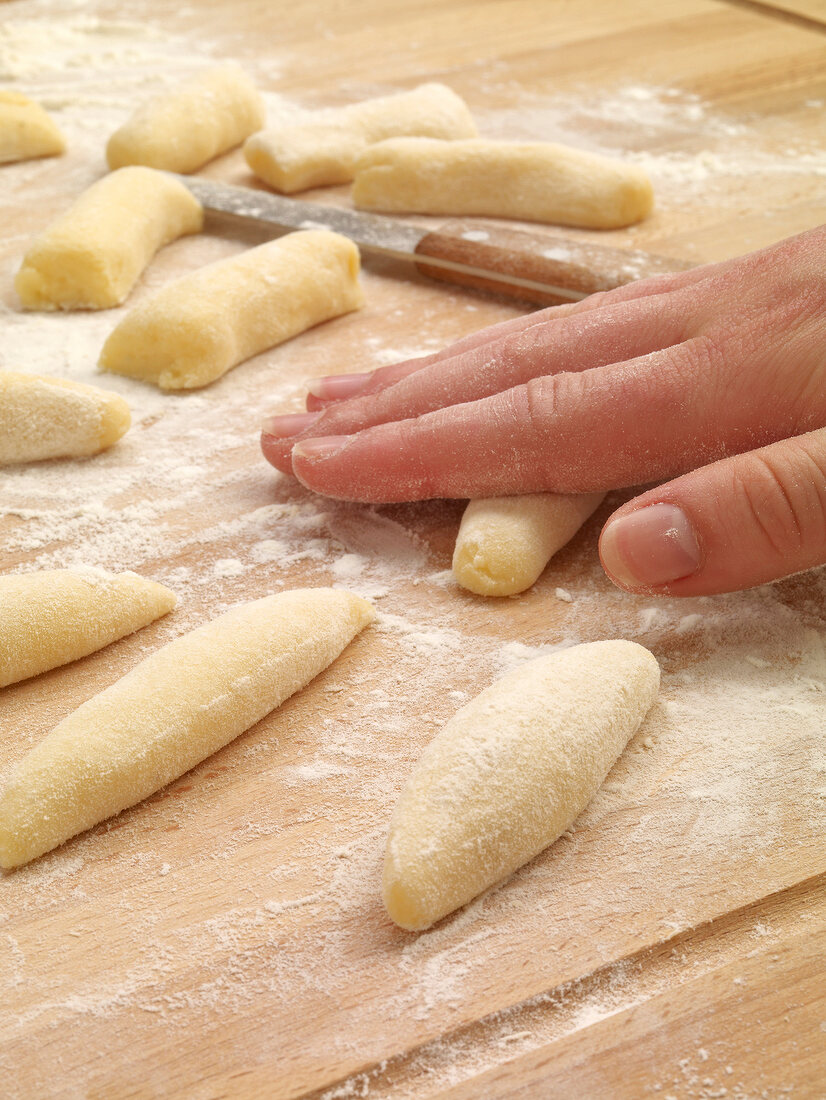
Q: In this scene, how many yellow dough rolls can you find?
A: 11